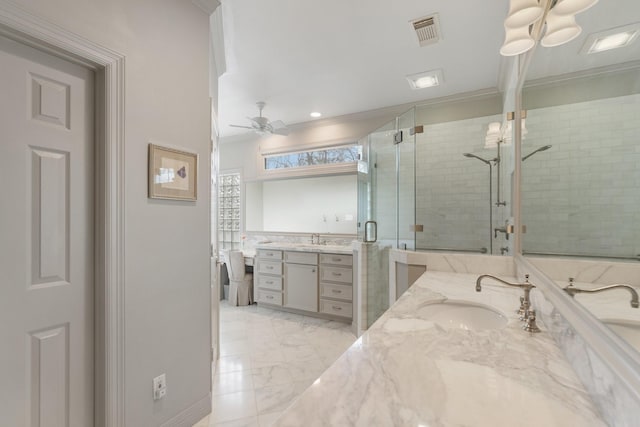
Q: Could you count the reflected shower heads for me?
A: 1